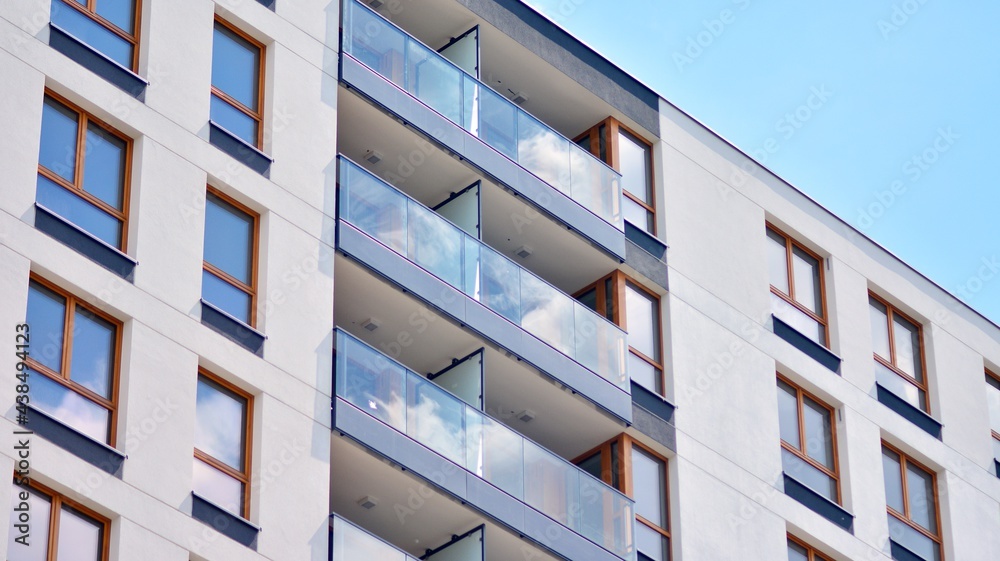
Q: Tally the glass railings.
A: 4